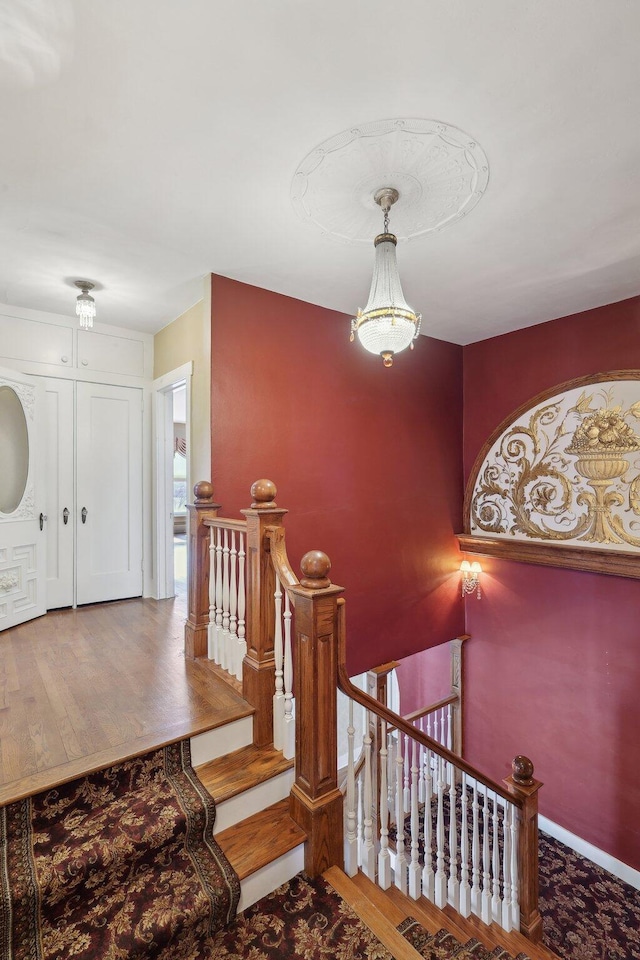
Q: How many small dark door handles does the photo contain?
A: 3